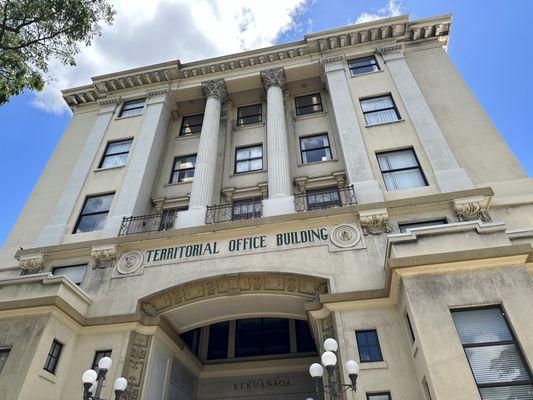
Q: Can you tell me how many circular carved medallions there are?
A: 2